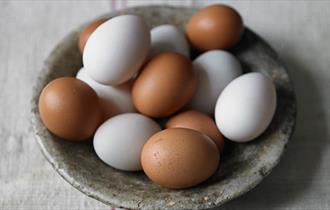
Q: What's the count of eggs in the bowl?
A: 12